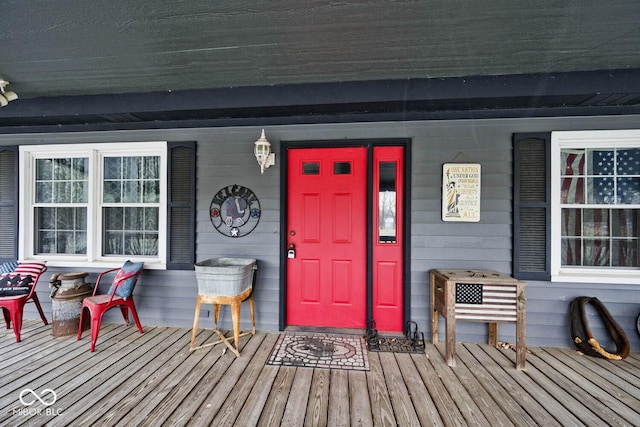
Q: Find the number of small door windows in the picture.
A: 2